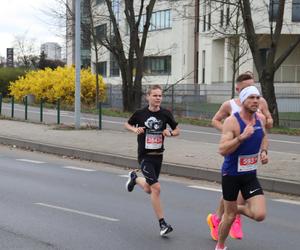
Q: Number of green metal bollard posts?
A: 6